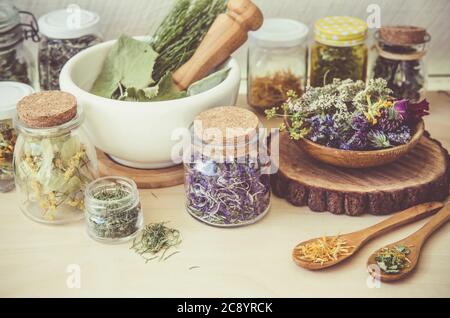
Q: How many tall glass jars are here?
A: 8